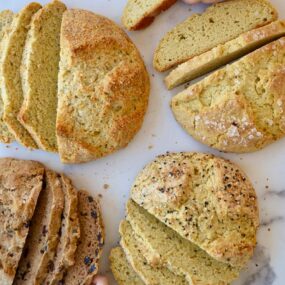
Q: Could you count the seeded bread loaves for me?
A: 1